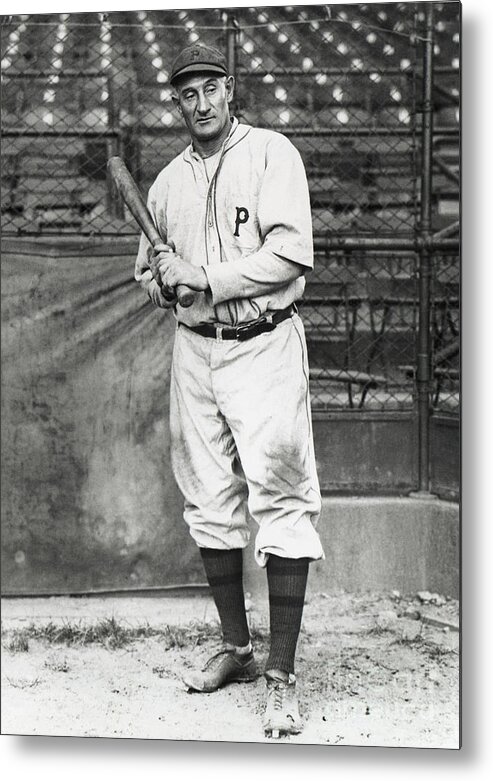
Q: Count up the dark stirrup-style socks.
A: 2